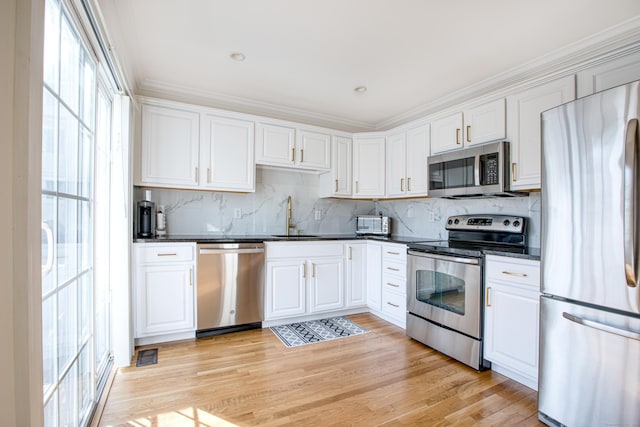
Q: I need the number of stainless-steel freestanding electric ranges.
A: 1